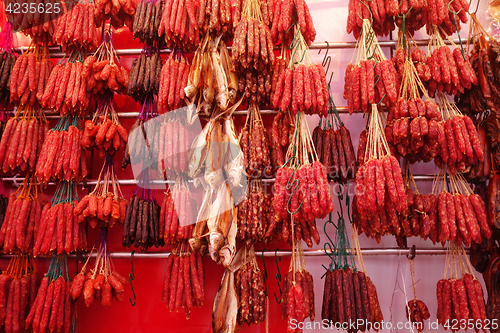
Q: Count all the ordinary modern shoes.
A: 0